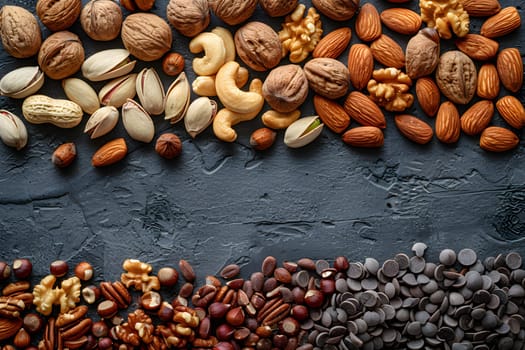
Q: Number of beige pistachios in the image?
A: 11